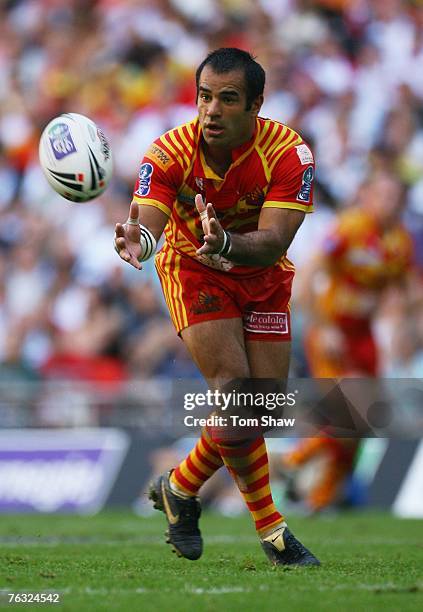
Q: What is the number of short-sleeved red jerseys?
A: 2